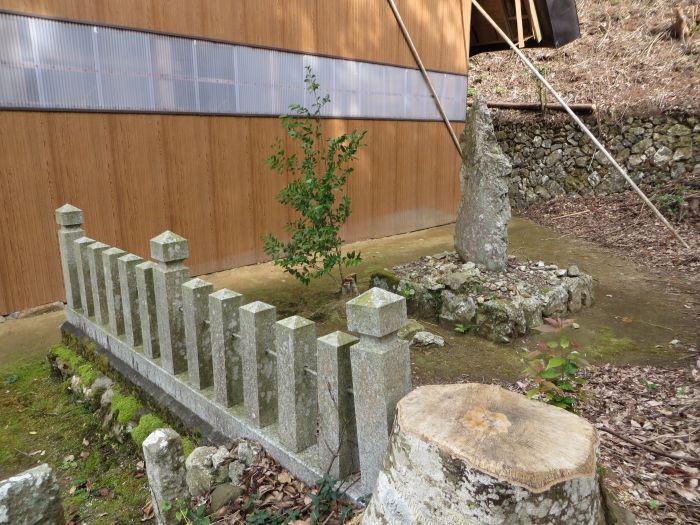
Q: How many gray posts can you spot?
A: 13